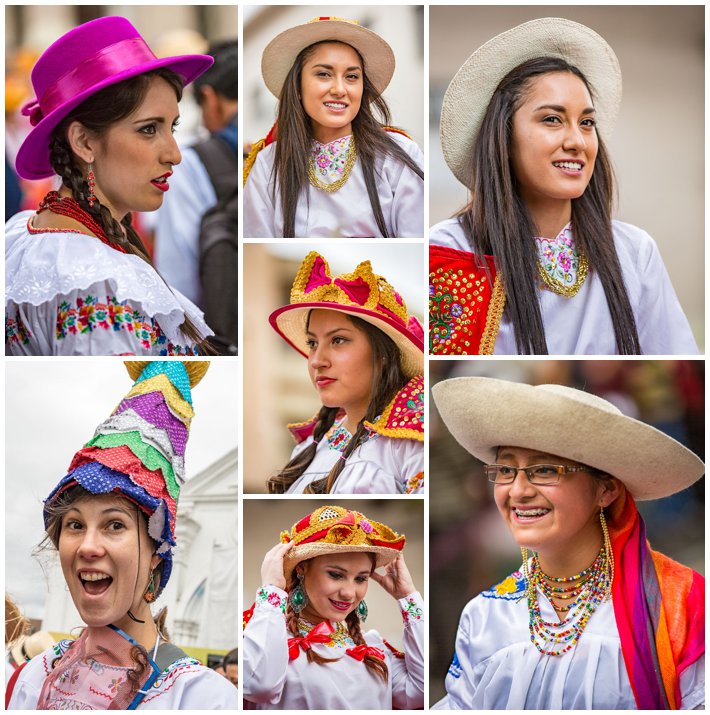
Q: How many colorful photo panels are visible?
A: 7